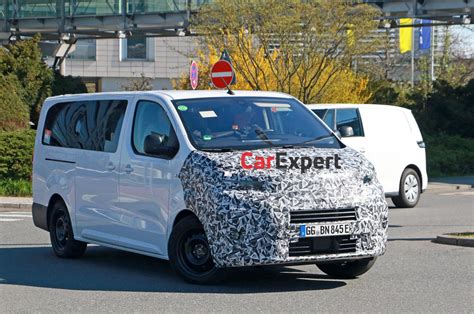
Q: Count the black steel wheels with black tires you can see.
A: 2